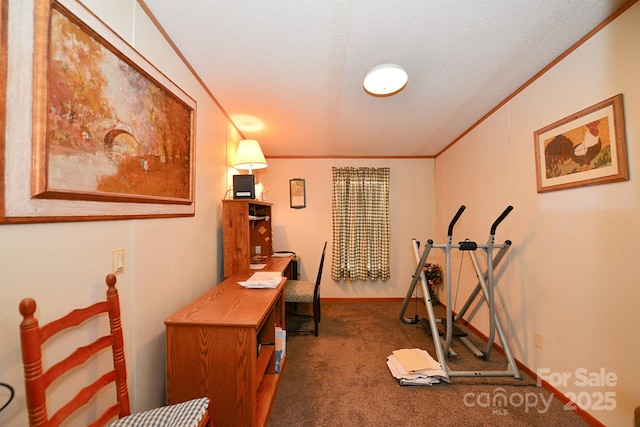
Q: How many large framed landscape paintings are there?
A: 1